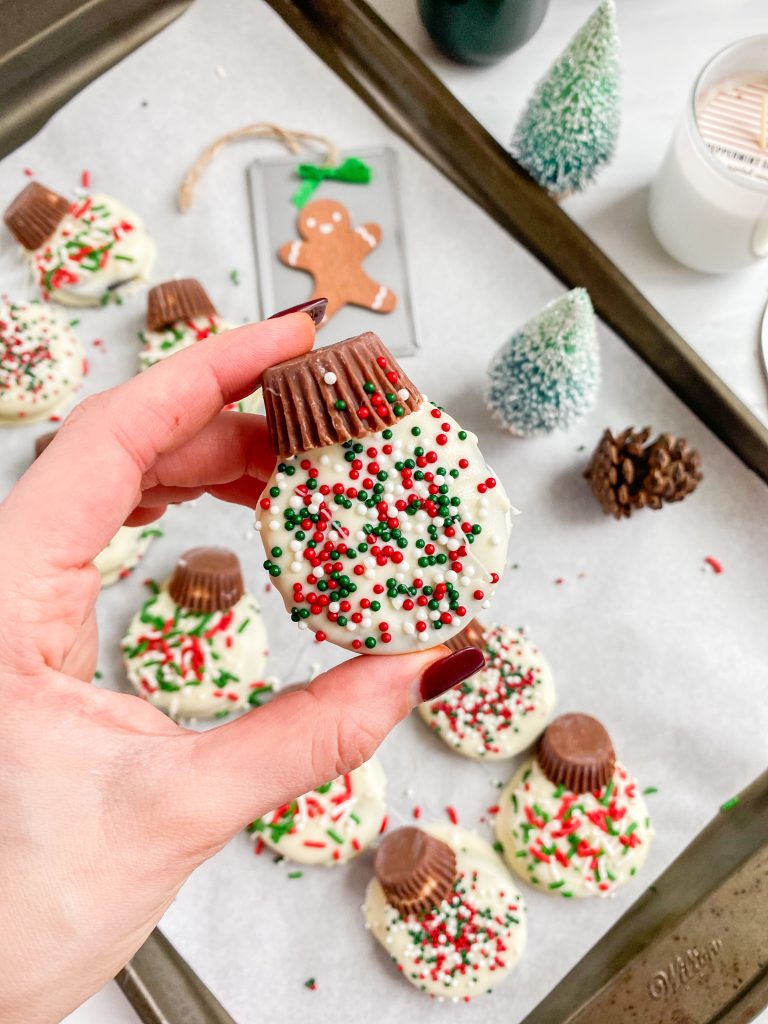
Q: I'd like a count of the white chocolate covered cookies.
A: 10